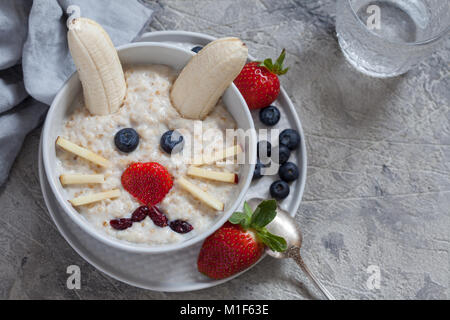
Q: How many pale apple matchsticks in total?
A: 6